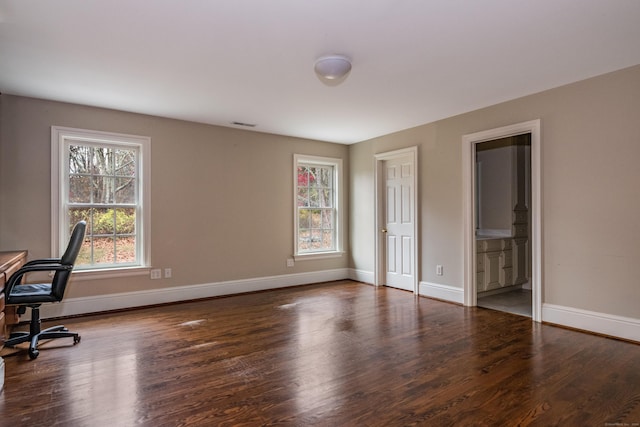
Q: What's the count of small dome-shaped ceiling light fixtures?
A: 1